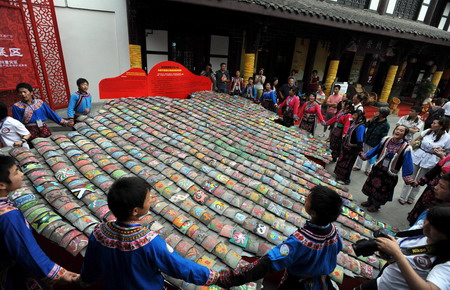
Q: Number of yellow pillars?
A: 5